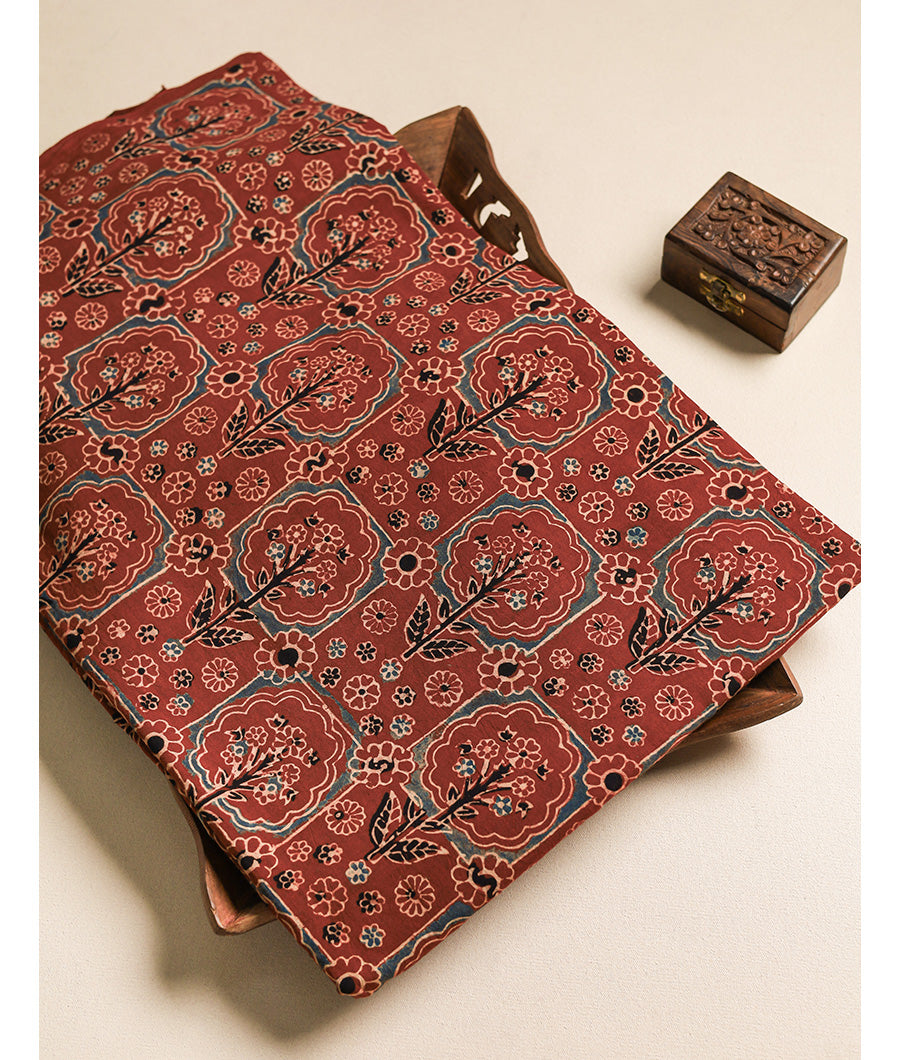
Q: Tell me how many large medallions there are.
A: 12